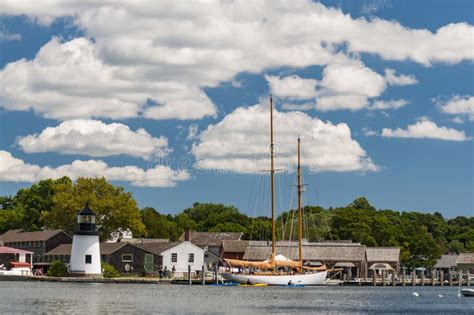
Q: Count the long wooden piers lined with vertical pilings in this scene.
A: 1